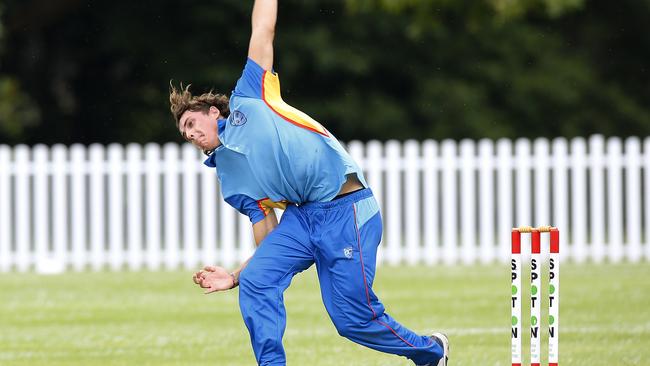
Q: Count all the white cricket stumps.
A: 3